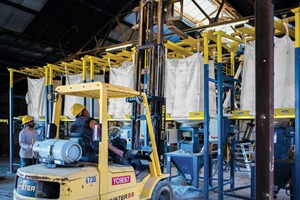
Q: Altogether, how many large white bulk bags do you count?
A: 5